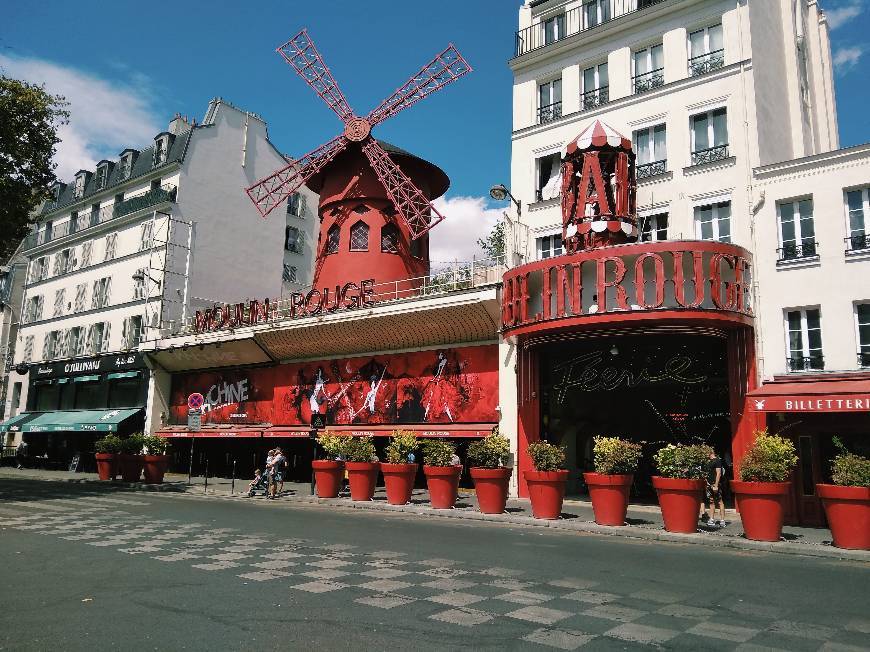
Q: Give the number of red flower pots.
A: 13